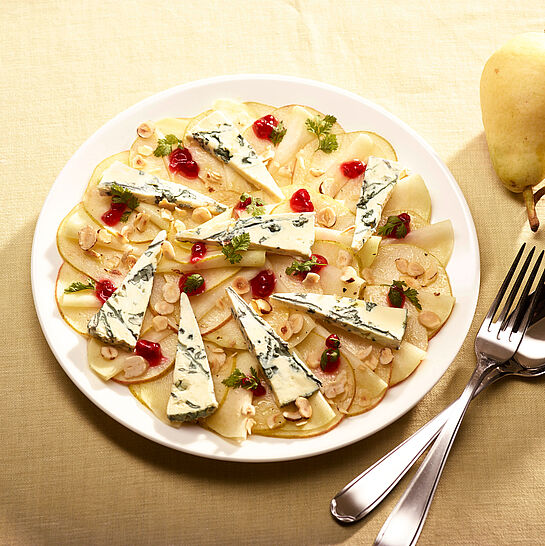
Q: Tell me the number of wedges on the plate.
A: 8